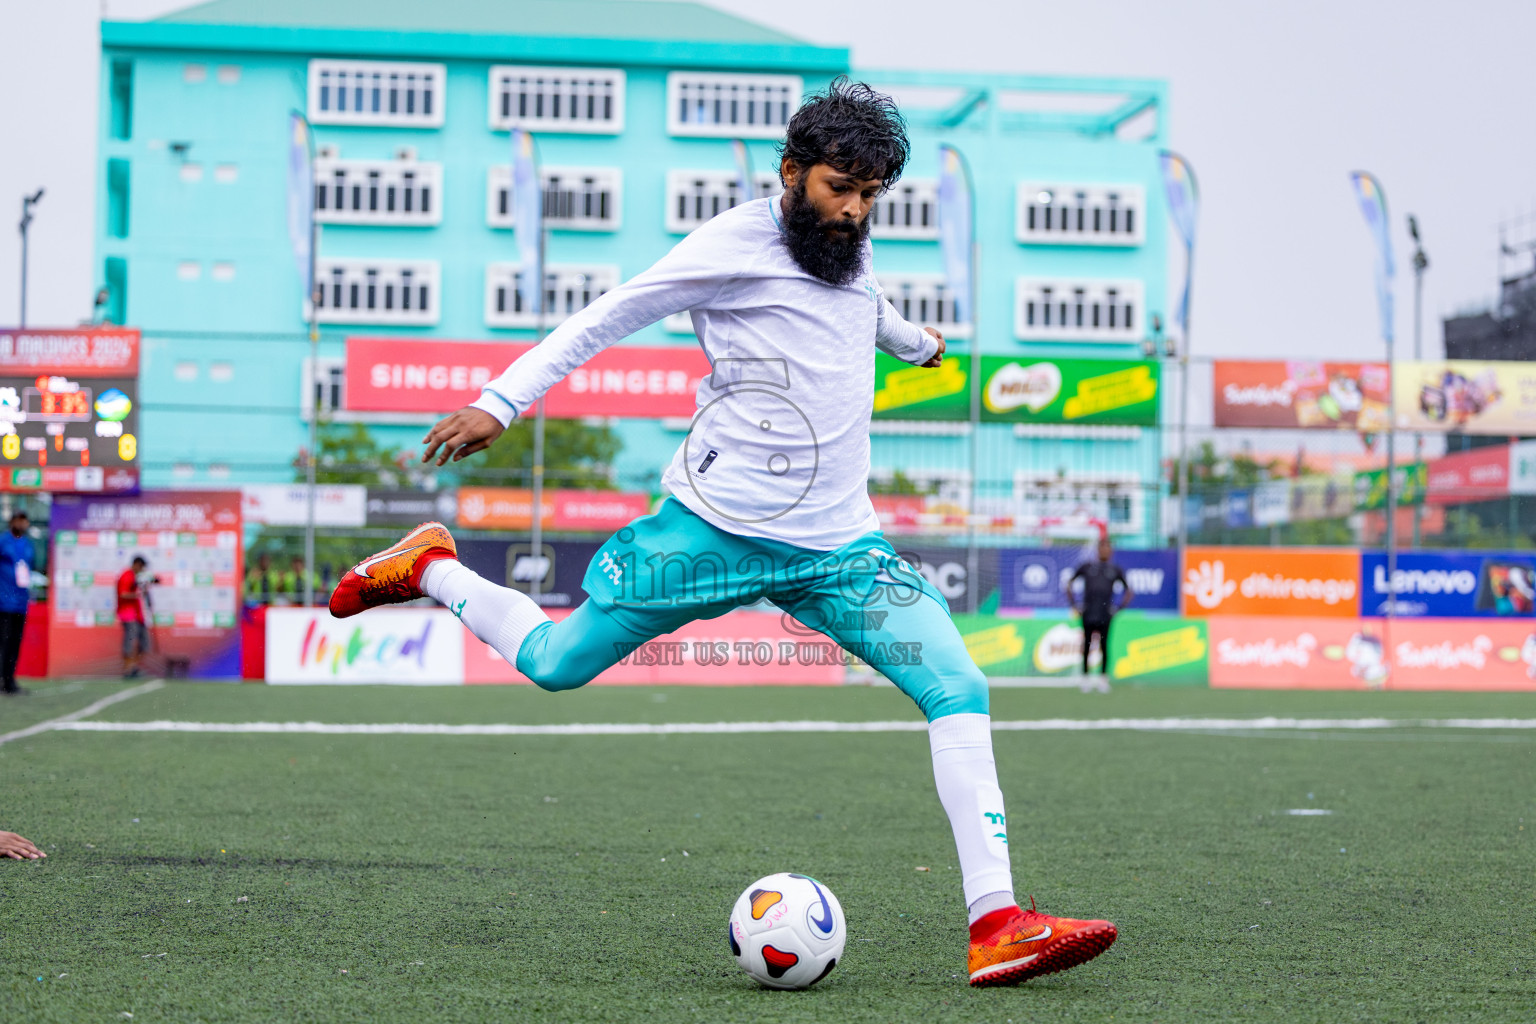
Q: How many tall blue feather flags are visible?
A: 6